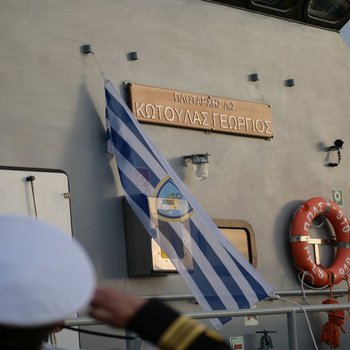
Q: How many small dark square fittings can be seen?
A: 4